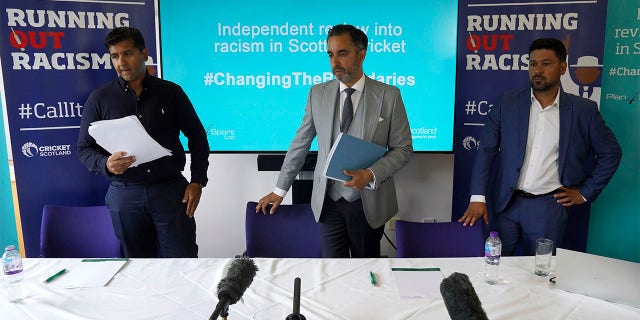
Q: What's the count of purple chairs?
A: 3